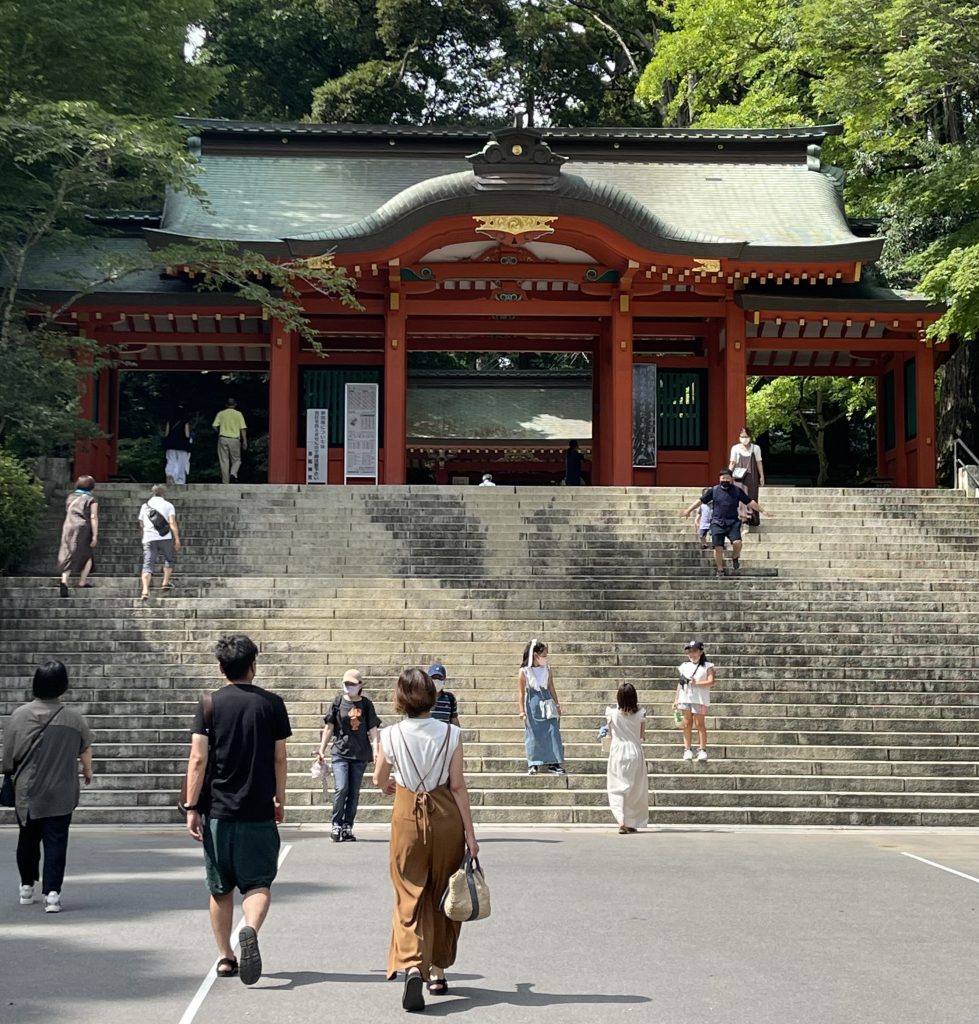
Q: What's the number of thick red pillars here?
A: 6